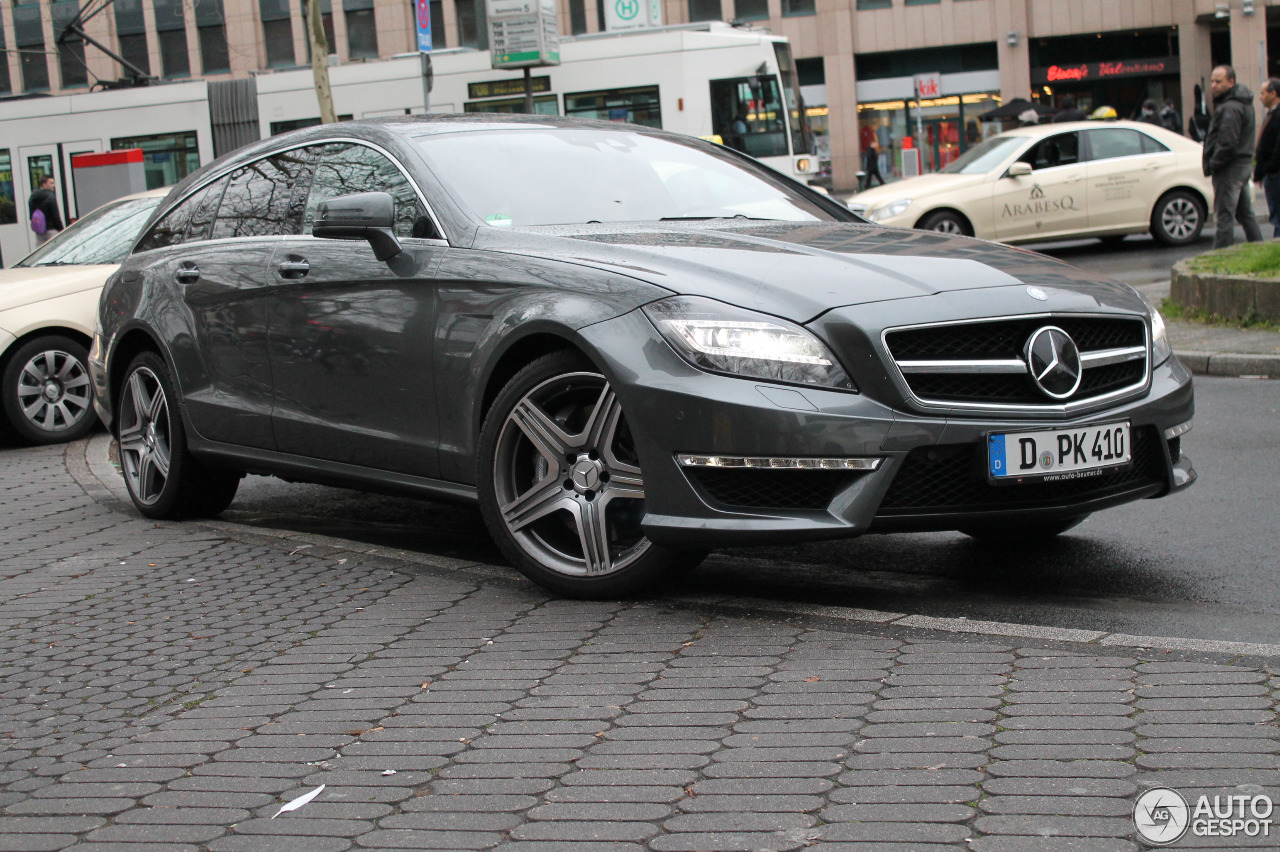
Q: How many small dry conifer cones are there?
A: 0